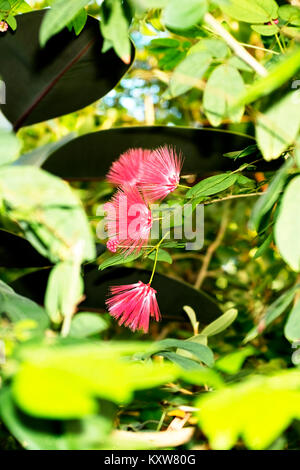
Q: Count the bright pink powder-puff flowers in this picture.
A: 4